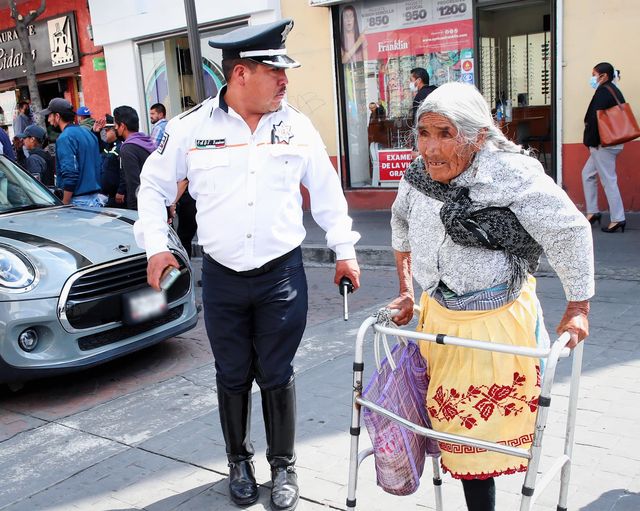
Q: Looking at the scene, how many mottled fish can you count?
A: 0